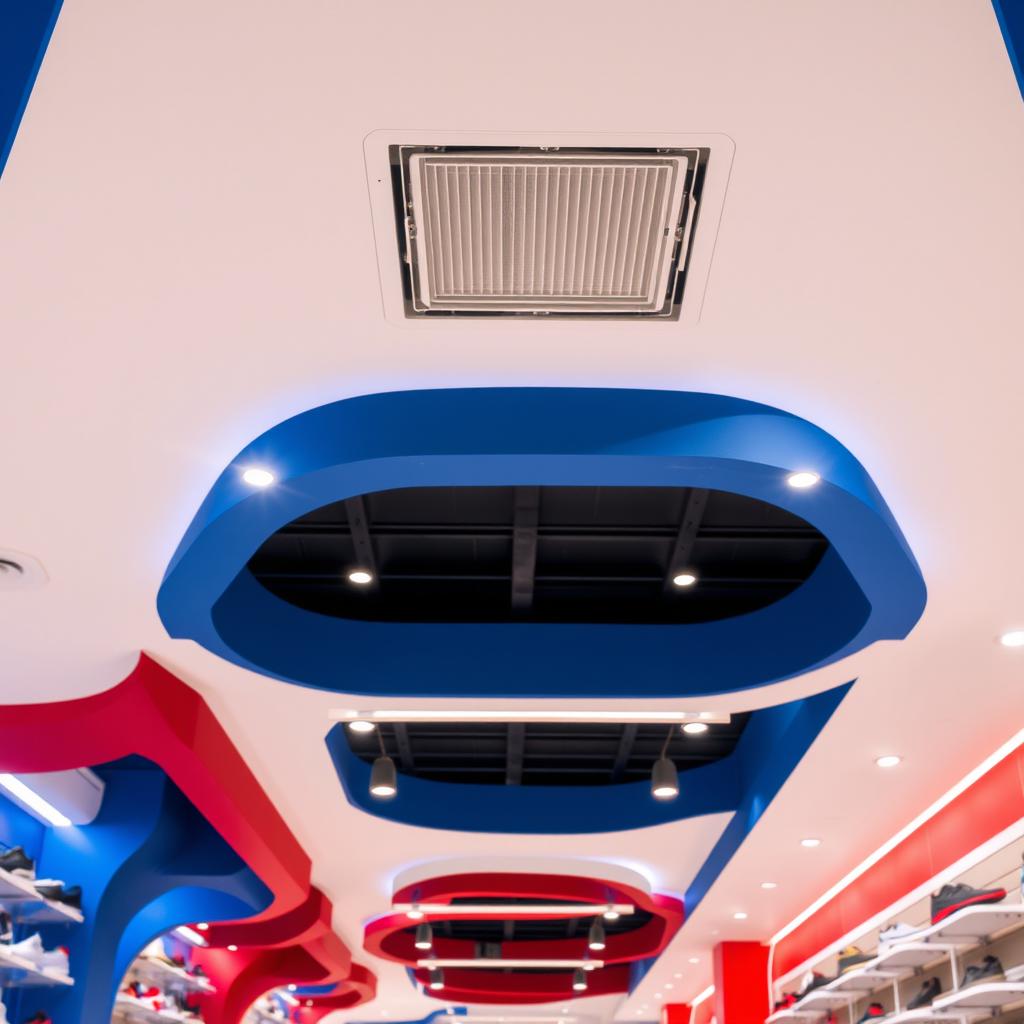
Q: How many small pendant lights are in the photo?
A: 6